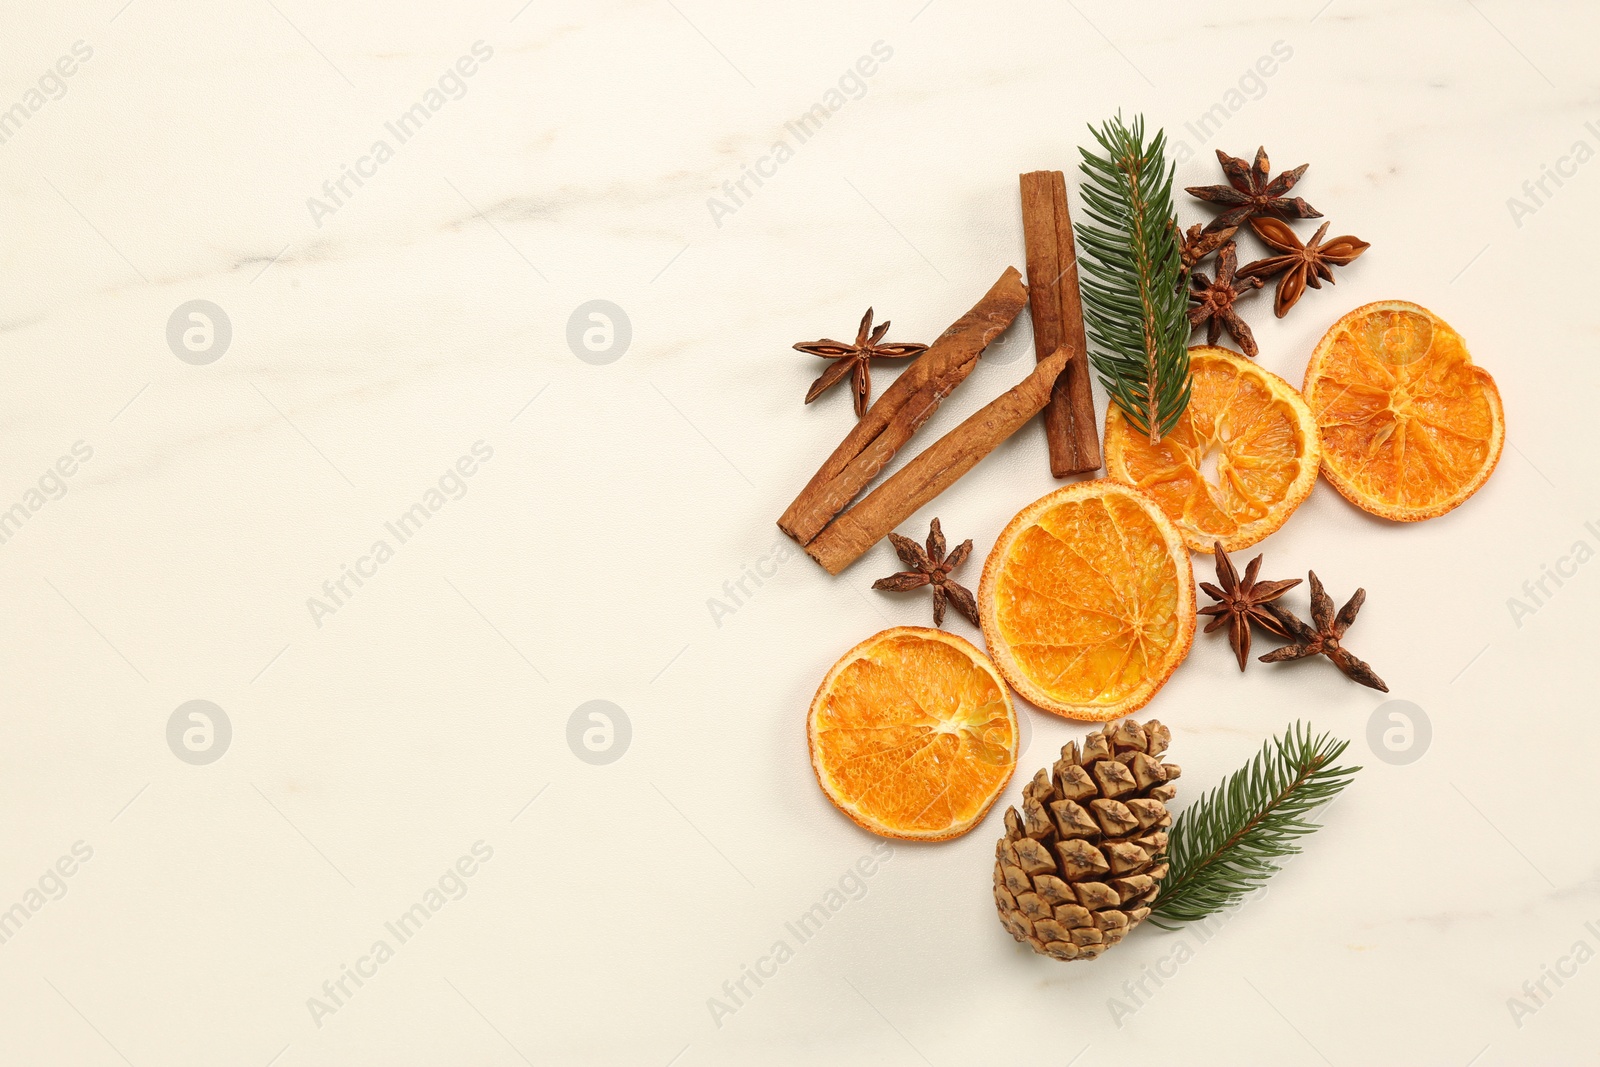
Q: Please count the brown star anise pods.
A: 8